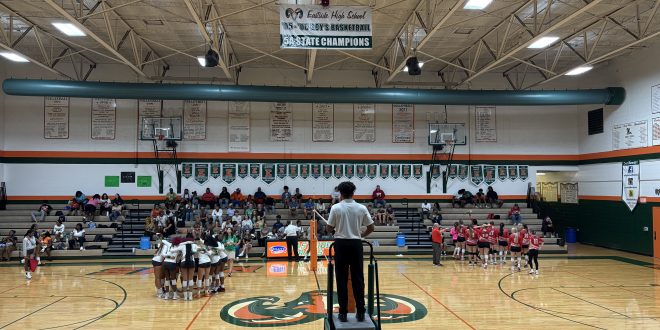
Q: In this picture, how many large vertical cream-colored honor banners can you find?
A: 10